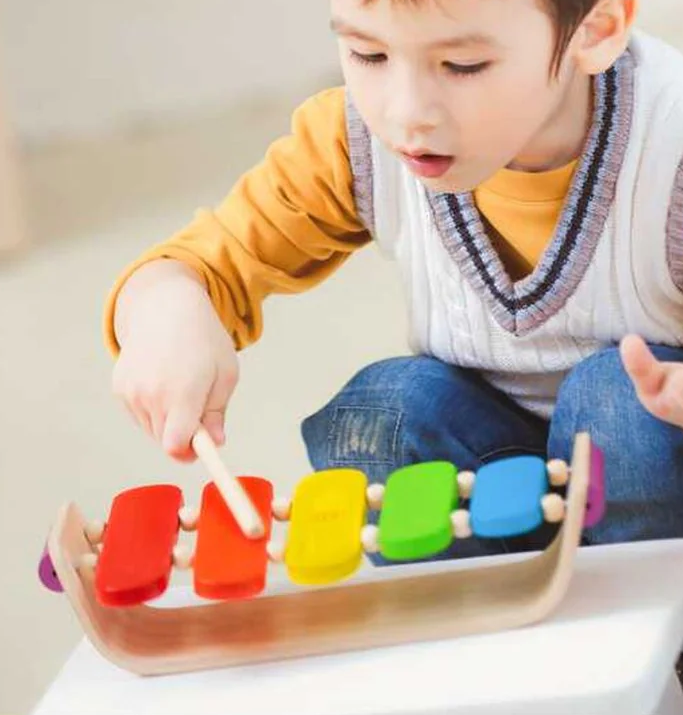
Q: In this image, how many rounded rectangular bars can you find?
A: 5